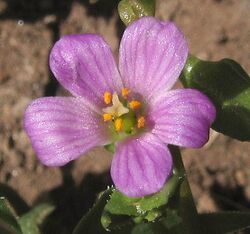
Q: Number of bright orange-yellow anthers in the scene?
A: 6